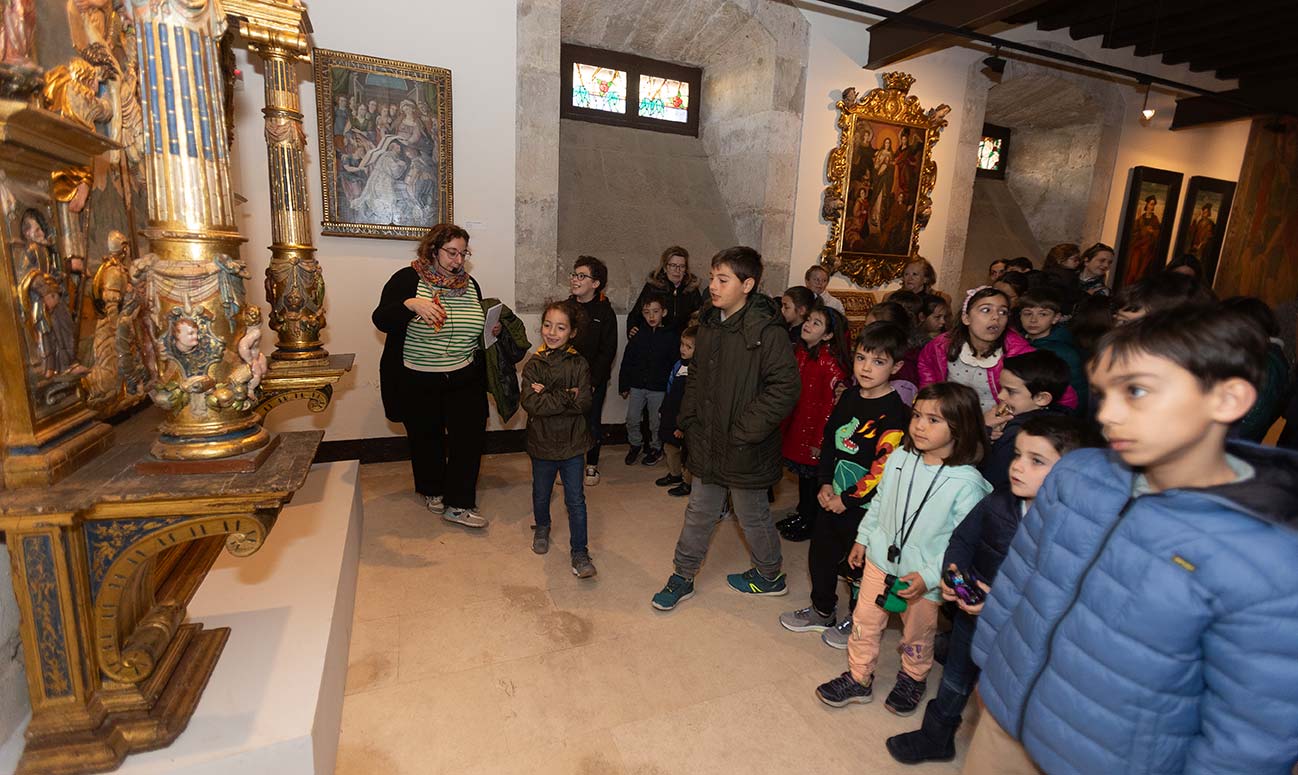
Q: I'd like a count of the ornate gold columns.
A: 2